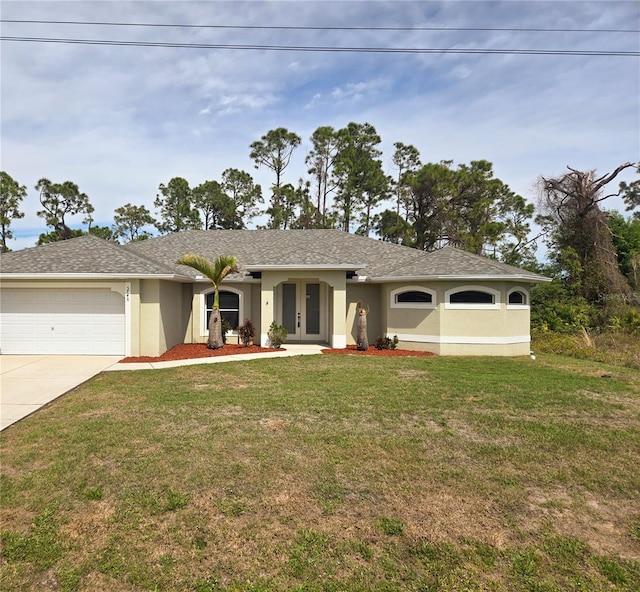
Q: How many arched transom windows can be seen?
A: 3